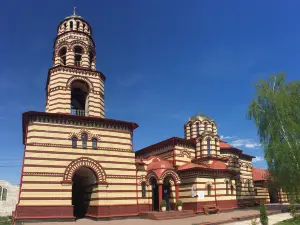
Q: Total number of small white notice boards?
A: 2